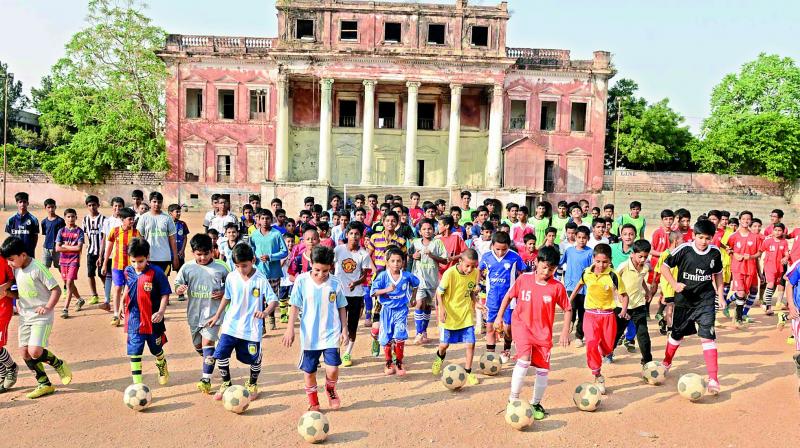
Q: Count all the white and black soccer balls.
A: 9